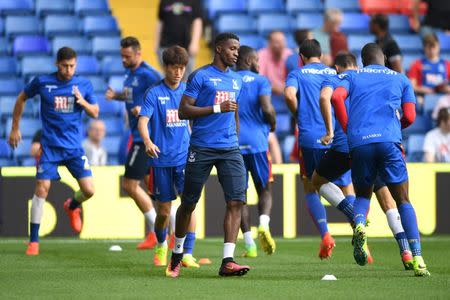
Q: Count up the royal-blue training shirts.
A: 8